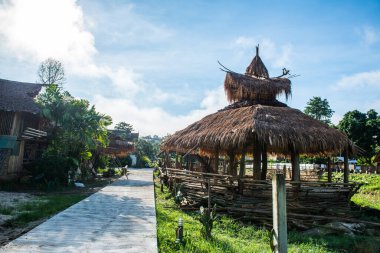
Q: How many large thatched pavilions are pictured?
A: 1